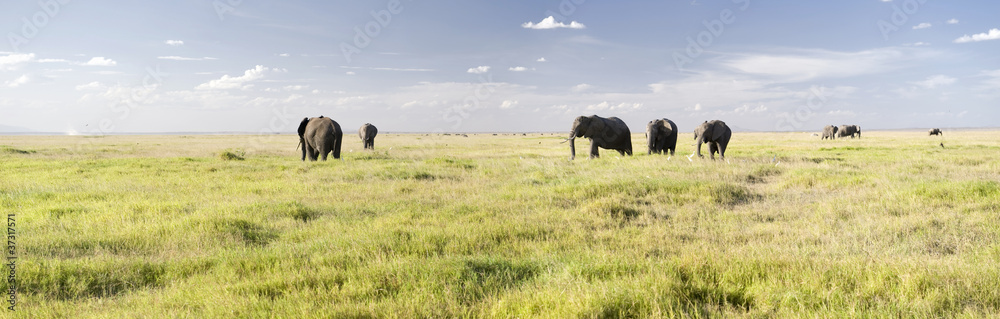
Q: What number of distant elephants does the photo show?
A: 3